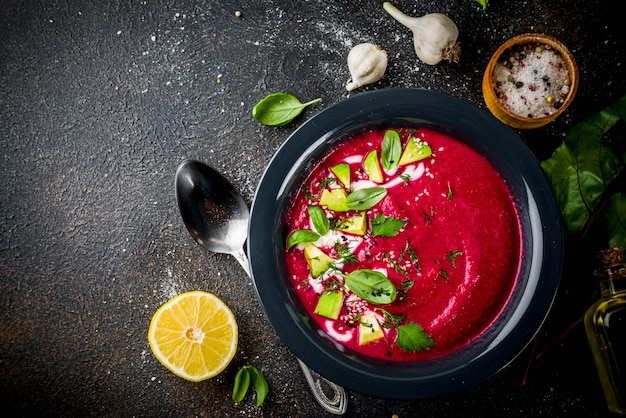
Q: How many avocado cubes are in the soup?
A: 8